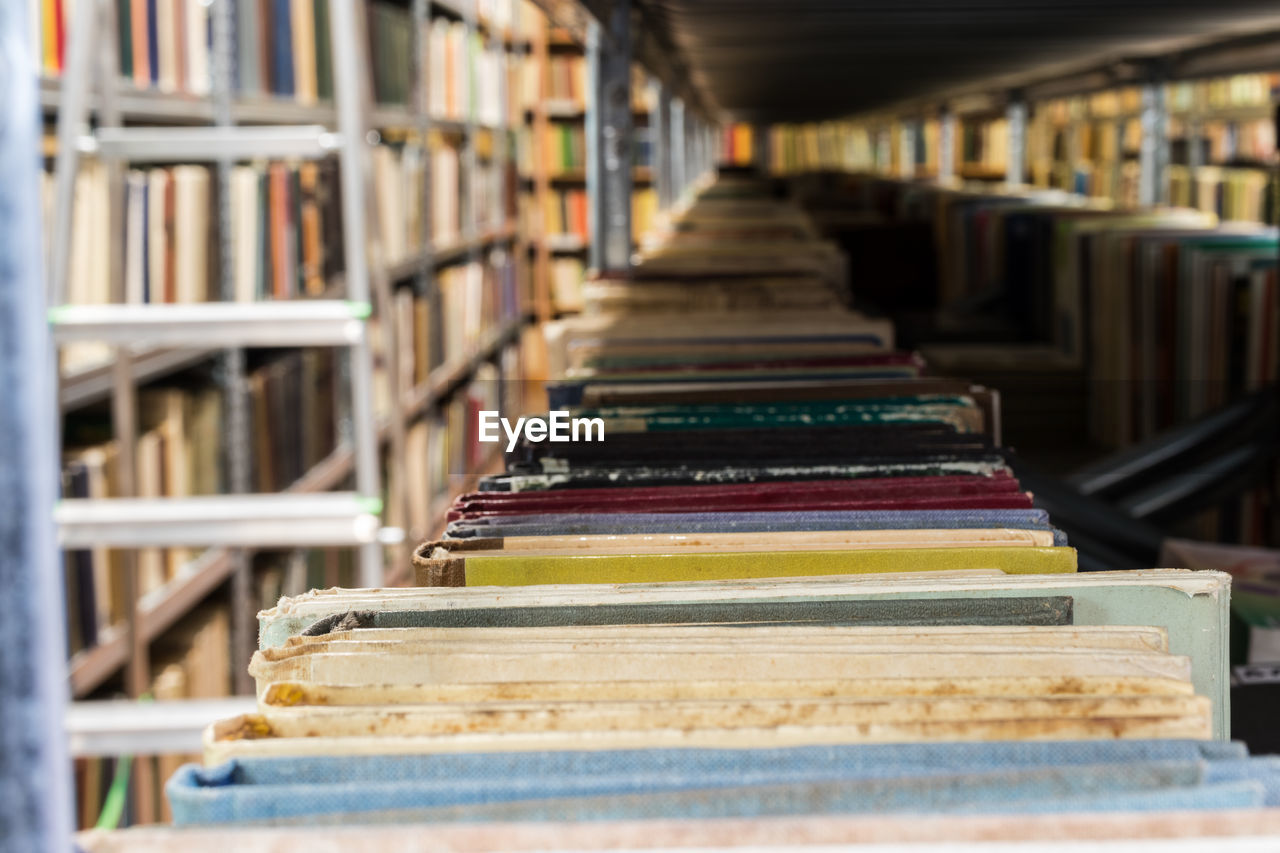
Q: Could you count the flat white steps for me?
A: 4